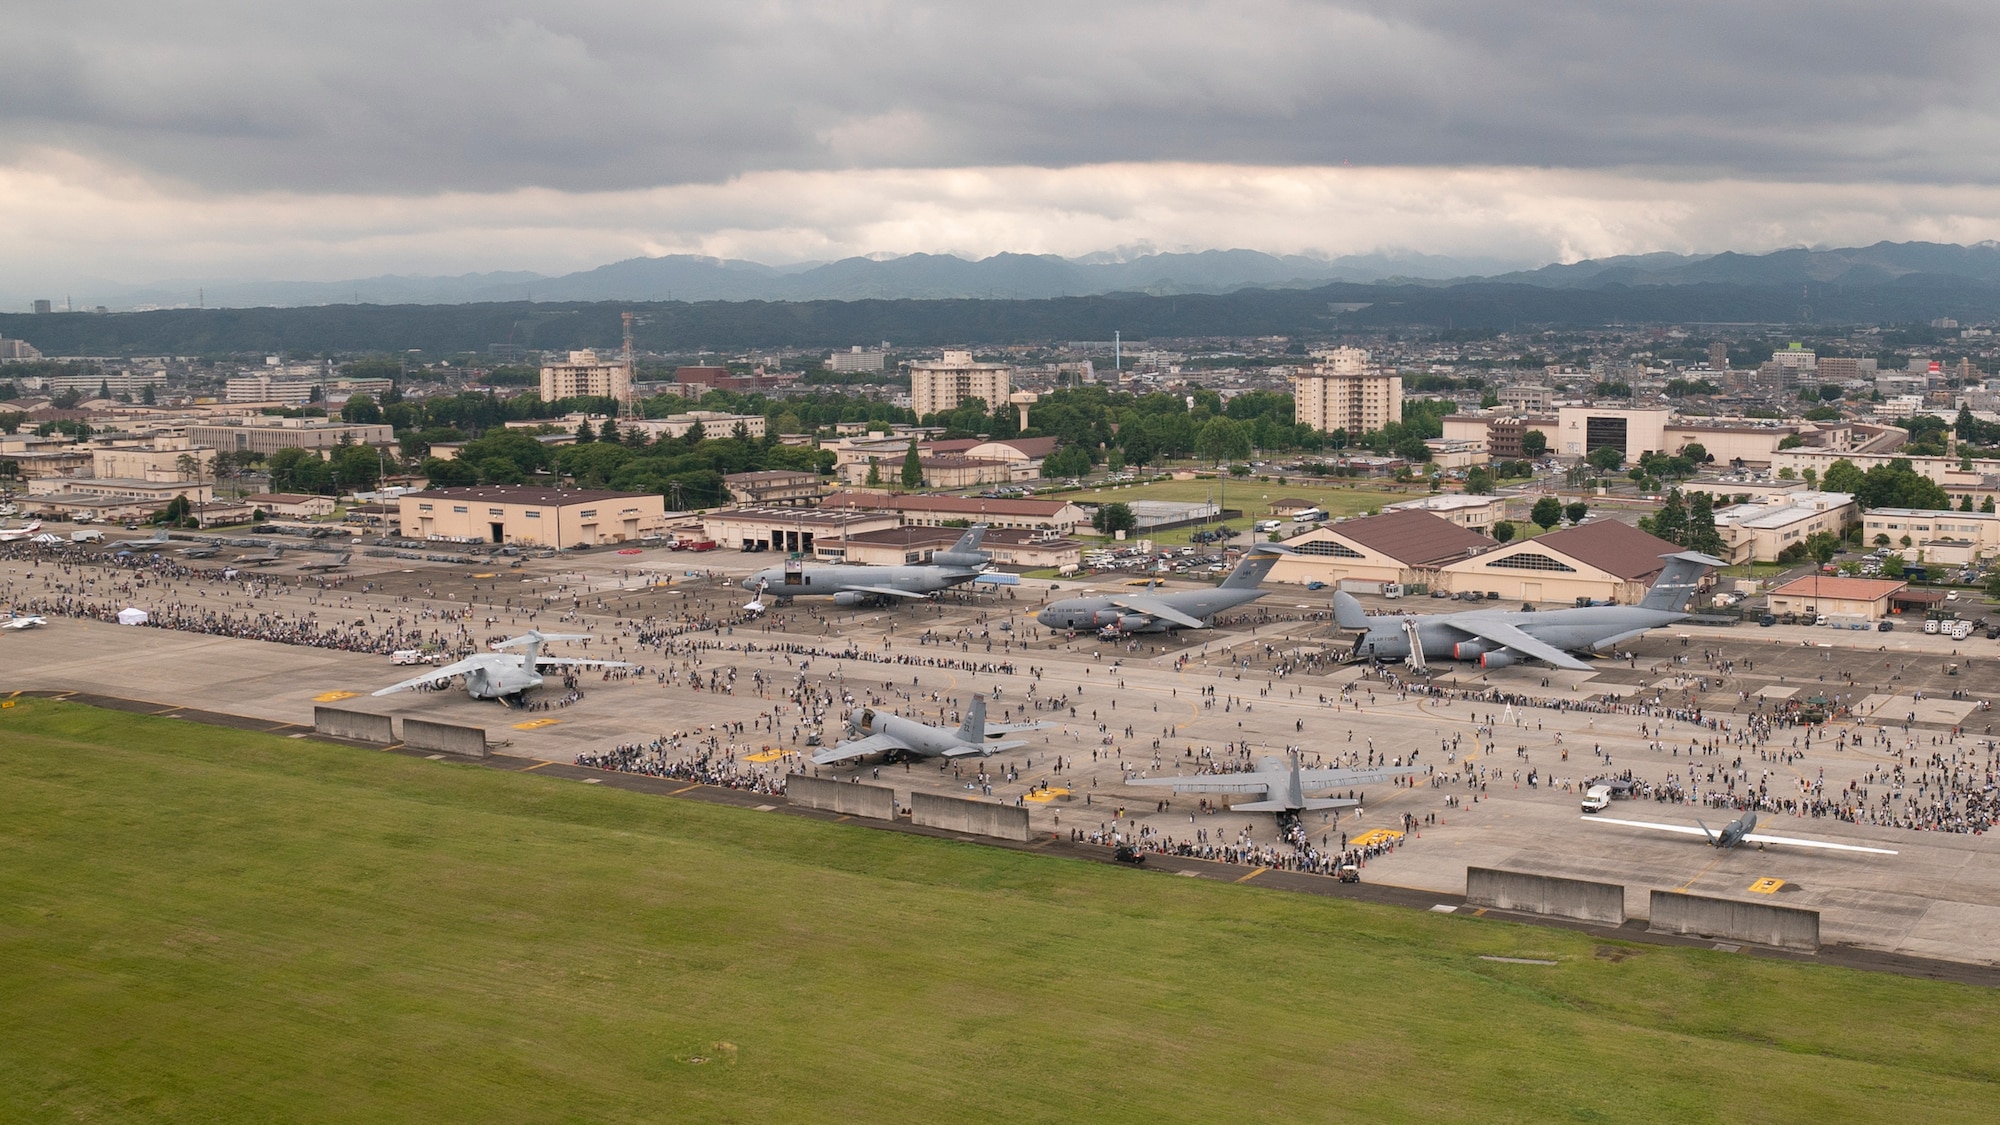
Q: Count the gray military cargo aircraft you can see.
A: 6